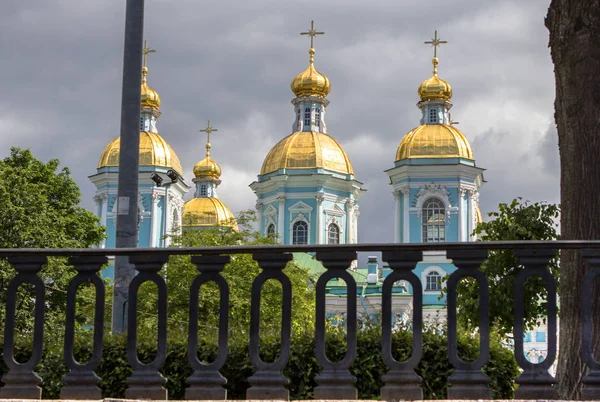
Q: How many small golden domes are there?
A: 4